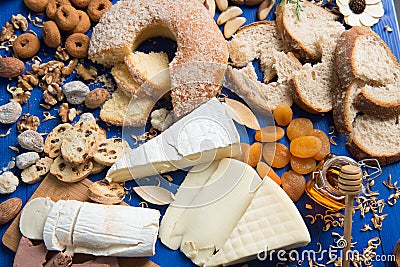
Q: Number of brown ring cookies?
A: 9